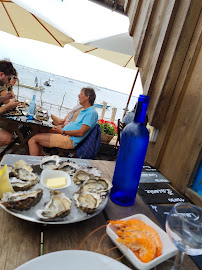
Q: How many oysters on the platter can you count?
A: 9